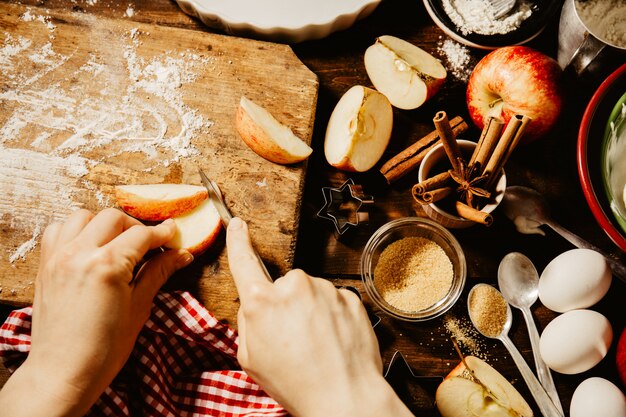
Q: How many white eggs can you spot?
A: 3